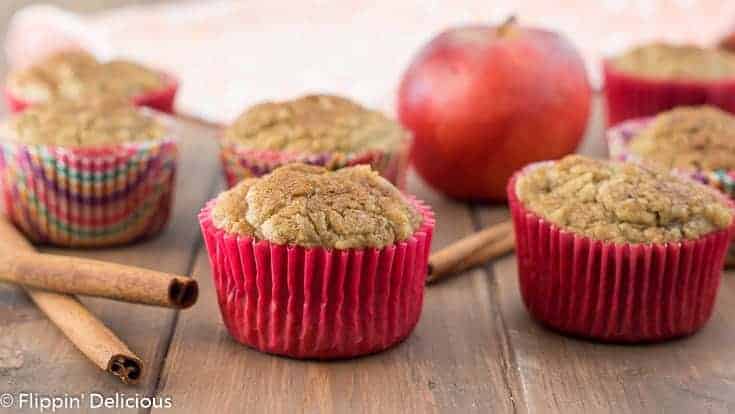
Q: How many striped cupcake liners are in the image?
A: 3